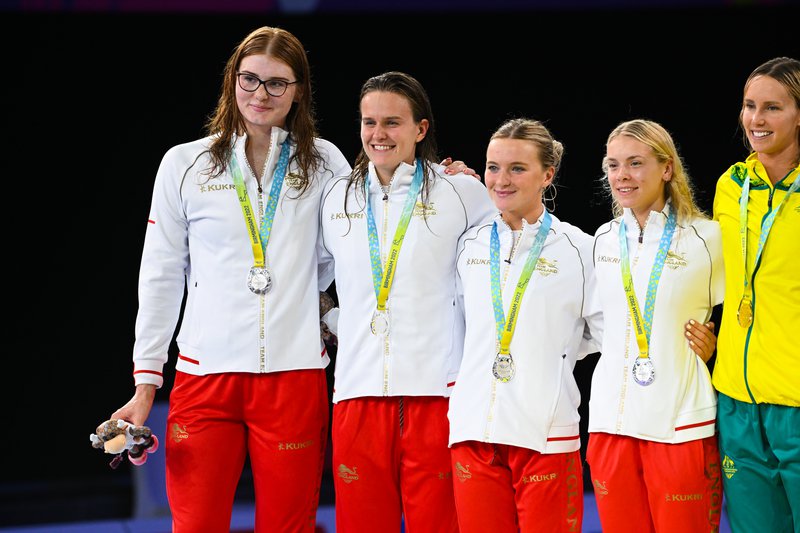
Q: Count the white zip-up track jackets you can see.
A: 4